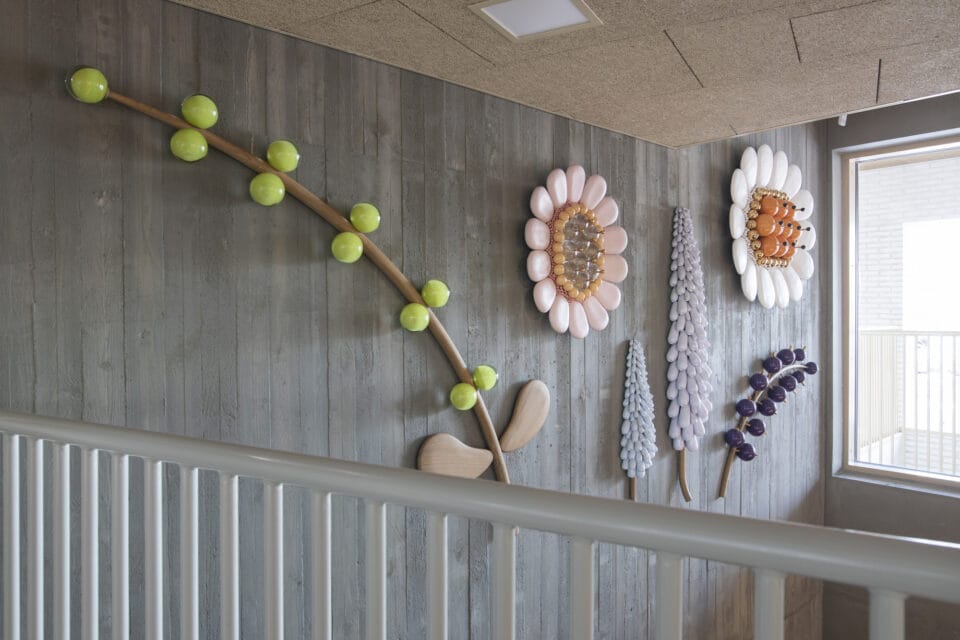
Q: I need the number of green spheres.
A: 11